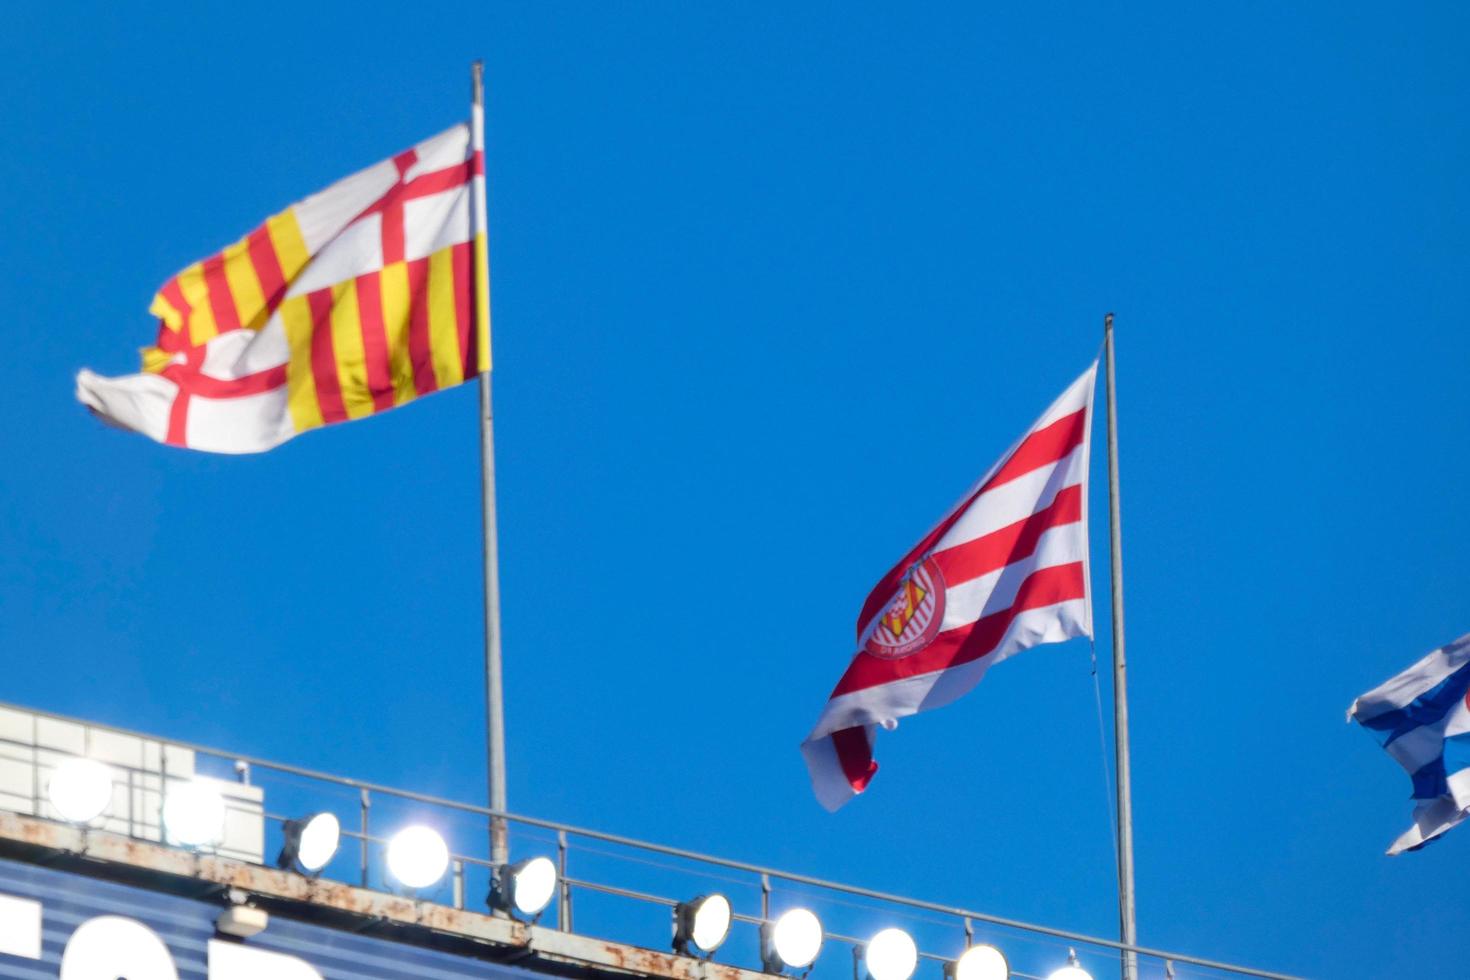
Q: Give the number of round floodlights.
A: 10